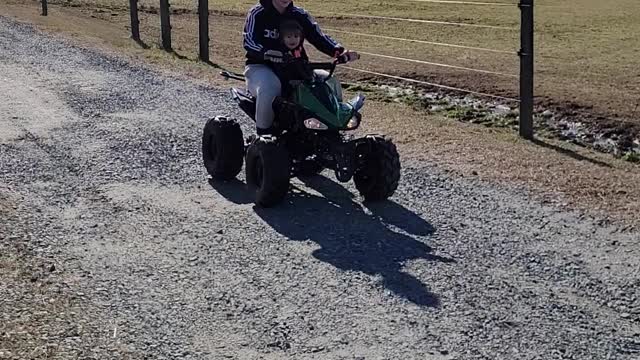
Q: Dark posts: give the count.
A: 5